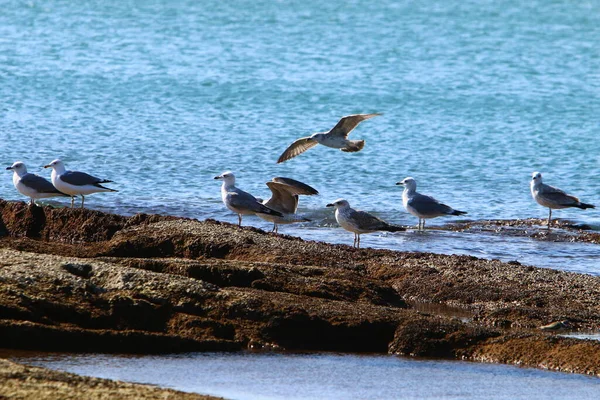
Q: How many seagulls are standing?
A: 7